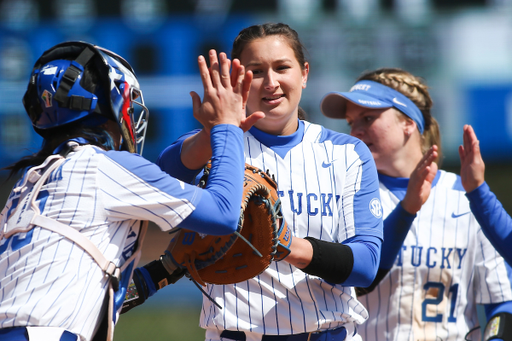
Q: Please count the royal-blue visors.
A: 1